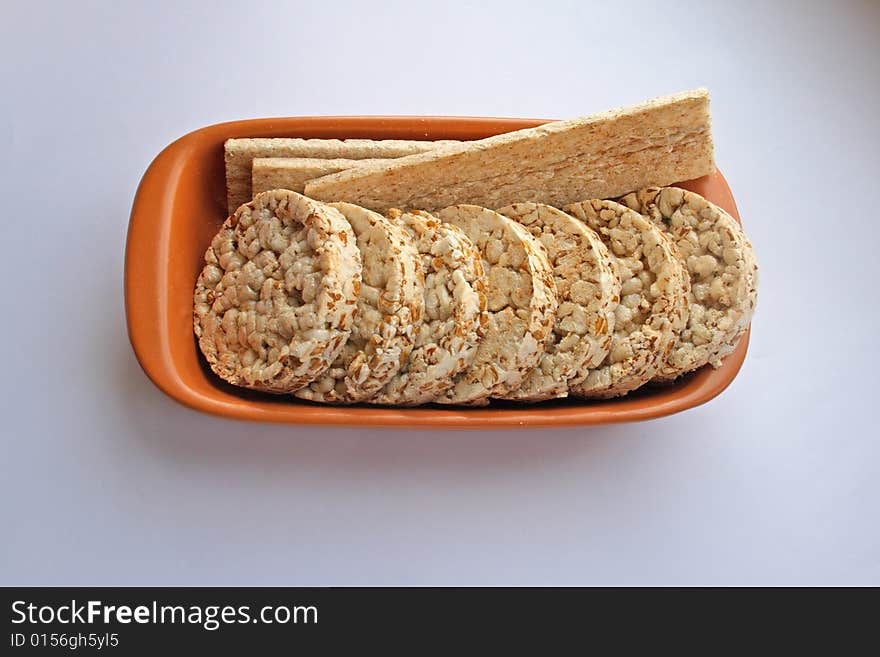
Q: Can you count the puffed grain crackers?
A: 7